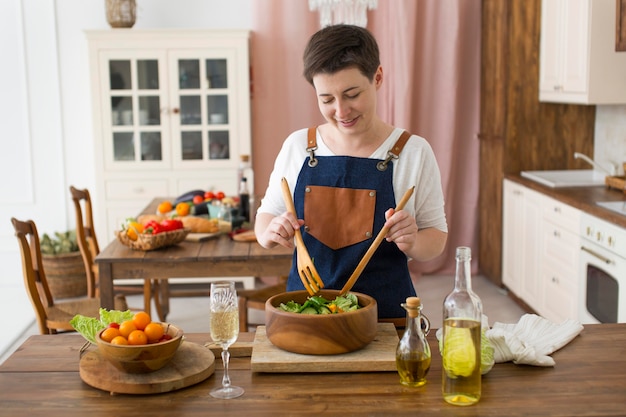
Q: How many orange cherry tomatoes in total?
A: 6